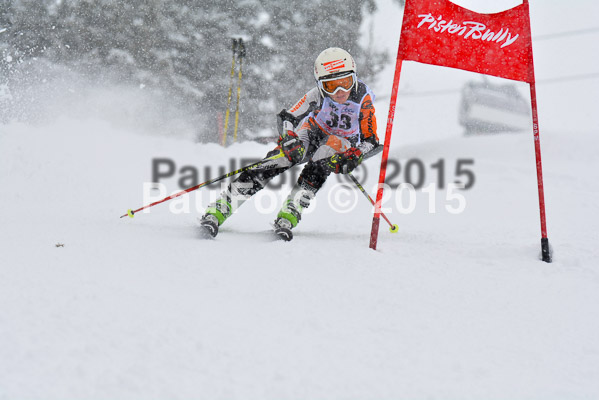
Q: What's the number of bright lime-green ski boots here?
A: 2